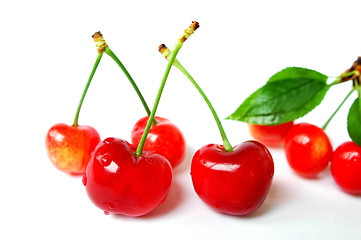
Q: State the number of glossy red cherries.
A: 7